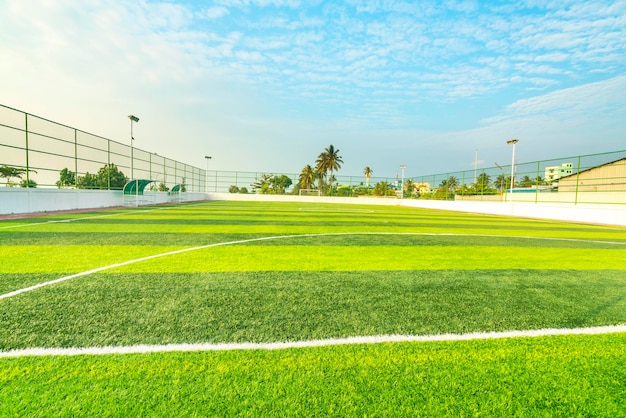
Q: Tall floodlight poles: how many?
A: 4